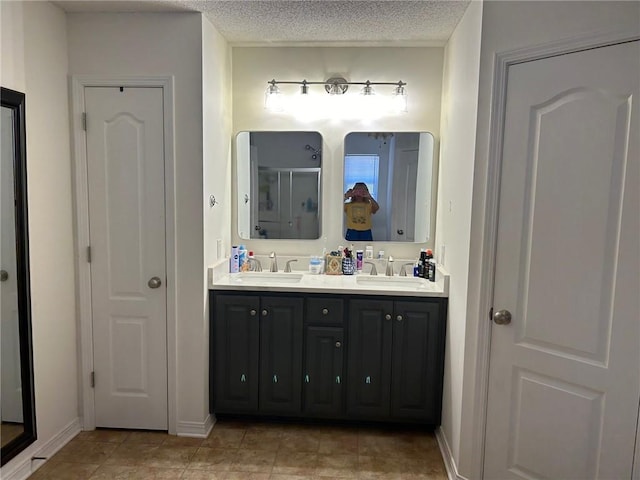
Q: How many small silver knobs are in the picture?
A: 6